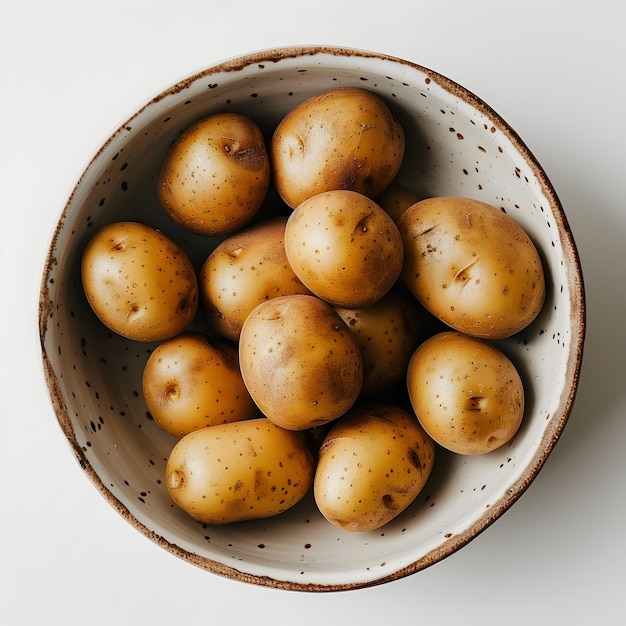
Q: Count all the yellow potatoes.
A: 13